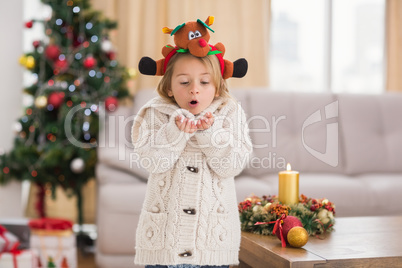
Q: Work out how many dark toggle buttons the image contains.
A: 3